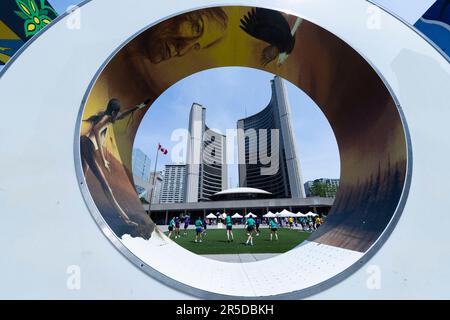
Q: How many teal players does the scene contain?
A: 5